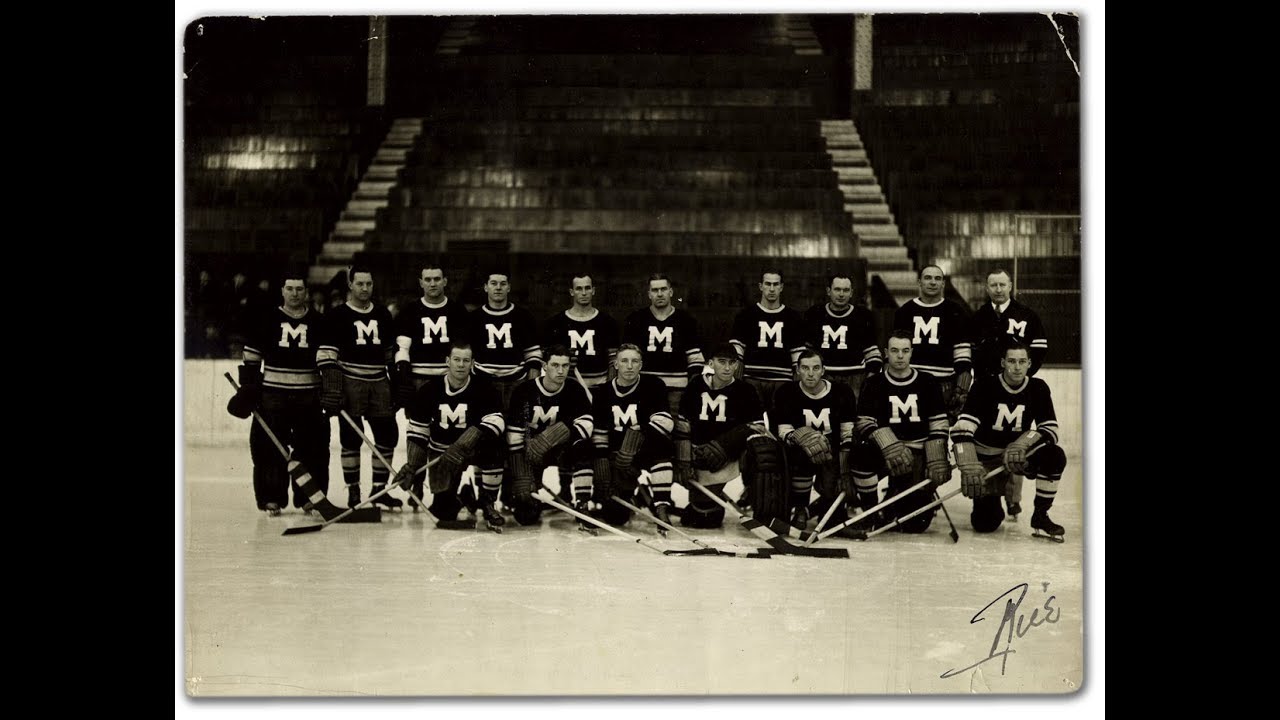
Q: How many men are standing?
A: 10